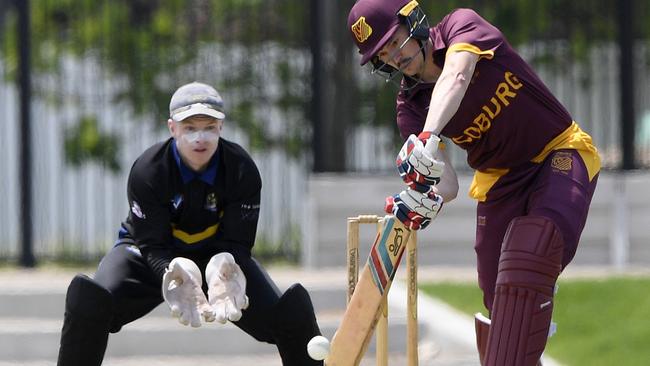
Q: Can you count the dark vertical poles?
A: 3